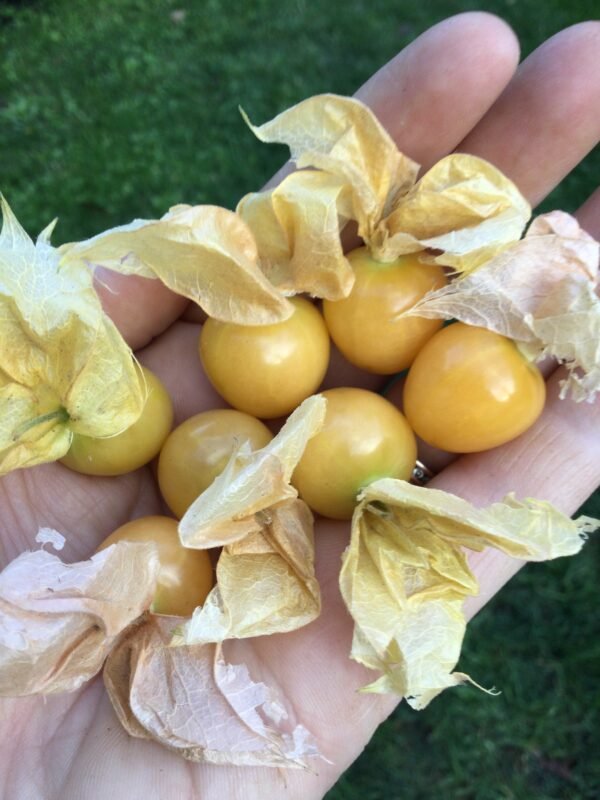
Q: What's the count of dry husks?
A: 7